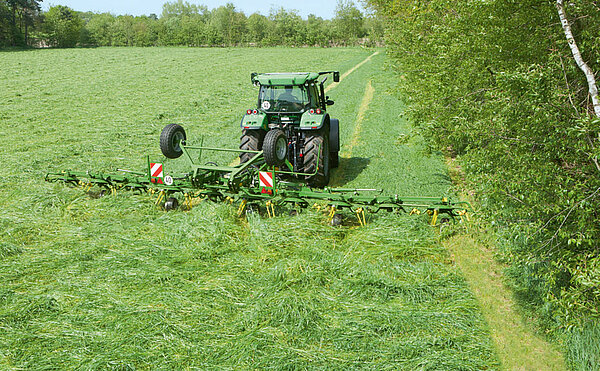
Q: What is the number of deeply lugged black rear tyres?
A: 2